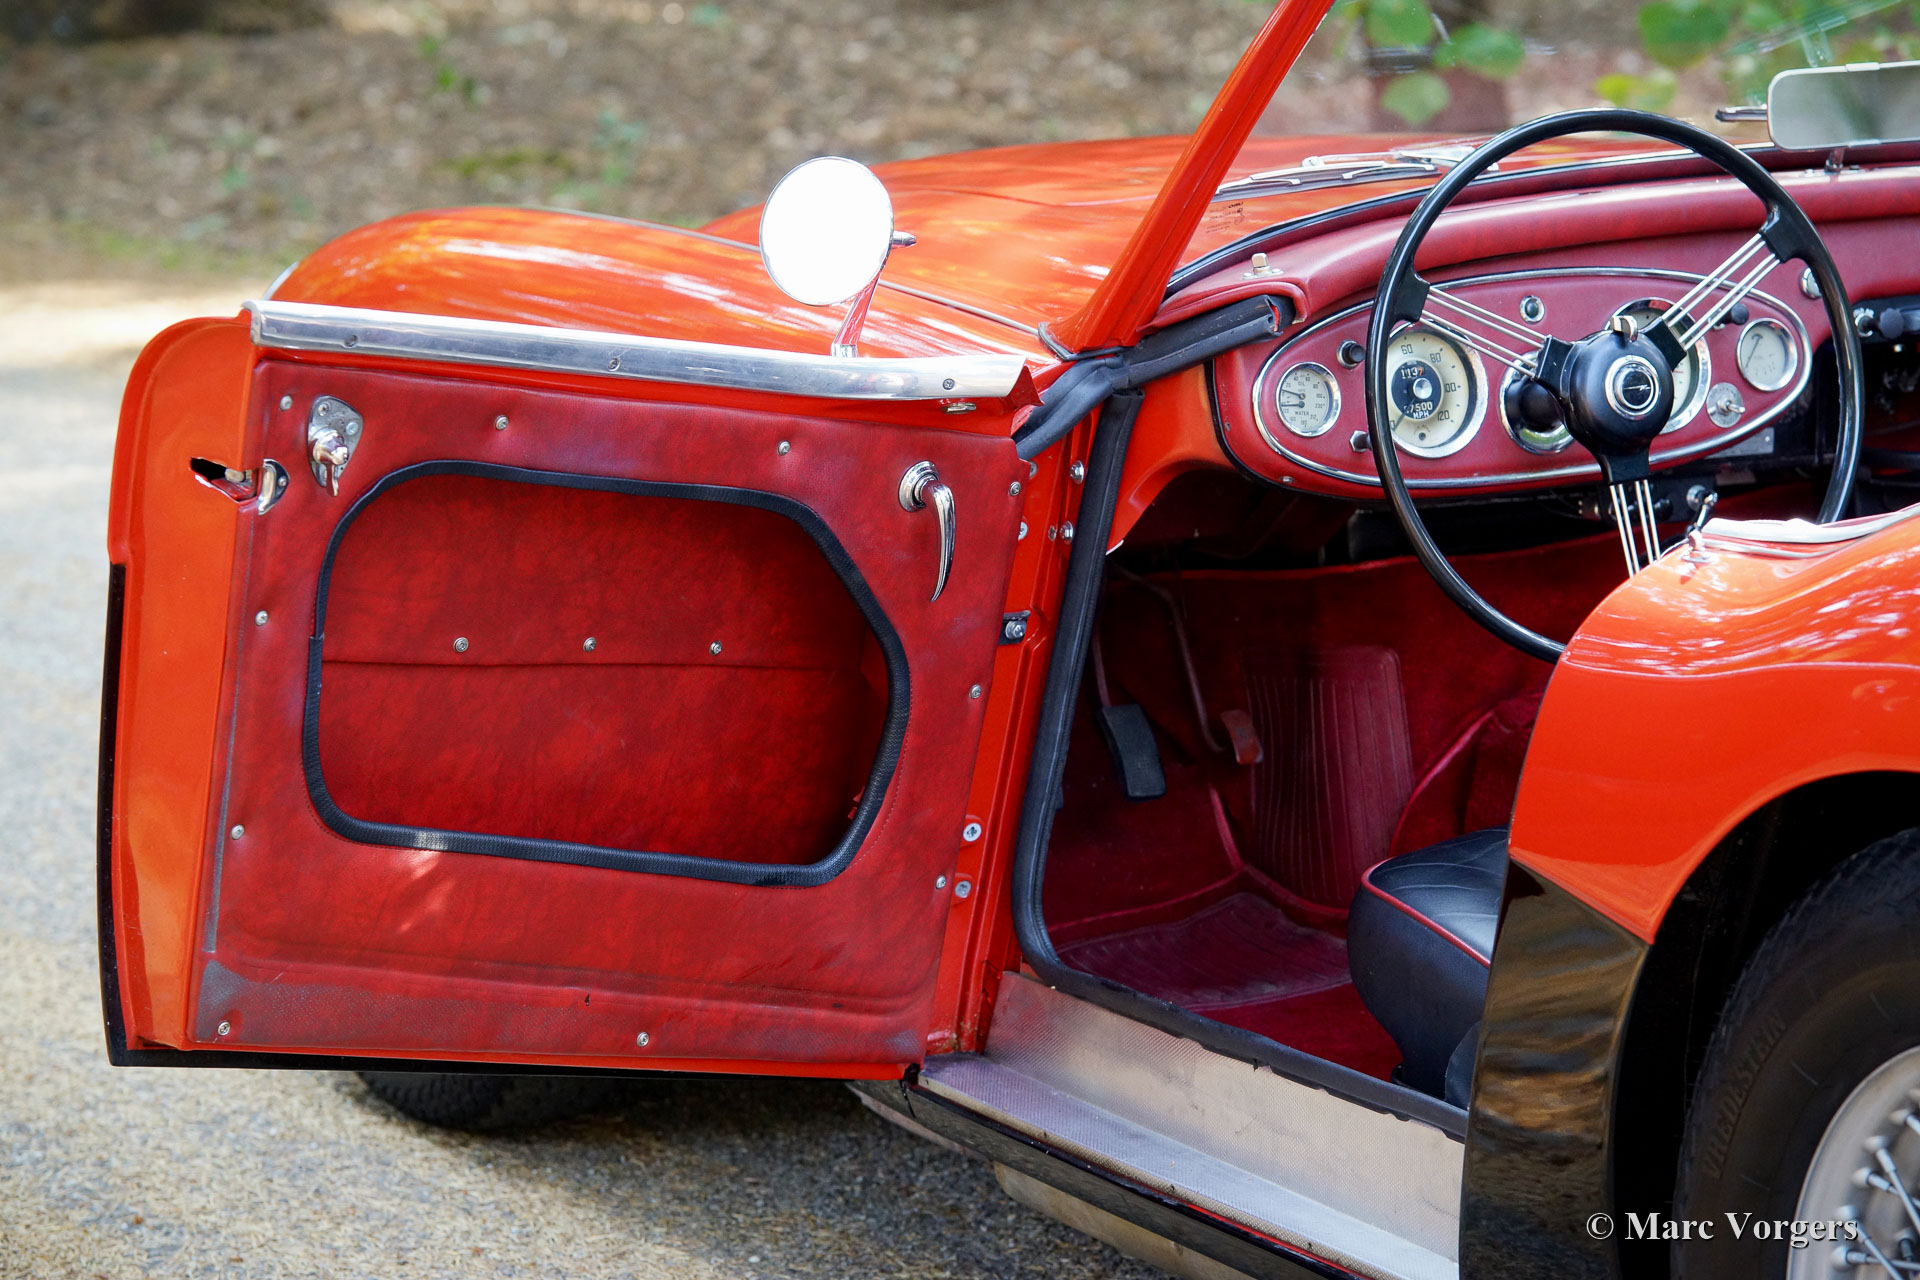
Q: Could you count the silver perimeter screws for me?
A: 10